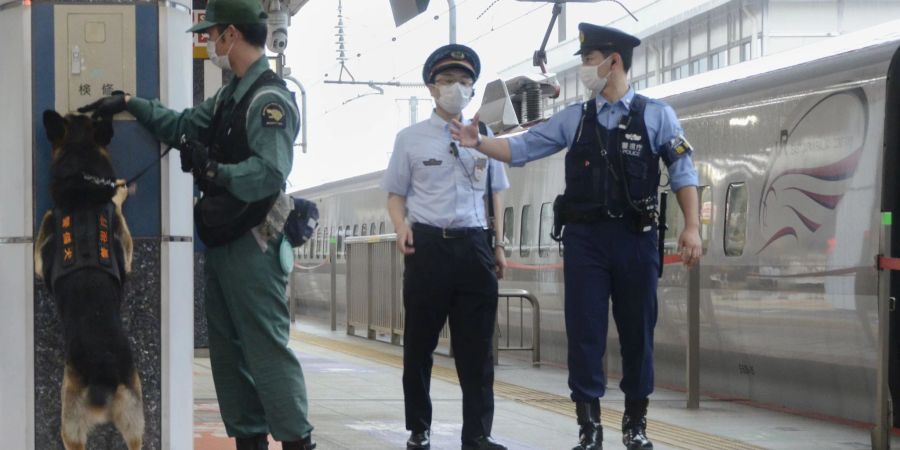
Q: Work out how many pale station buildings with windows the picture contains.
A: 1